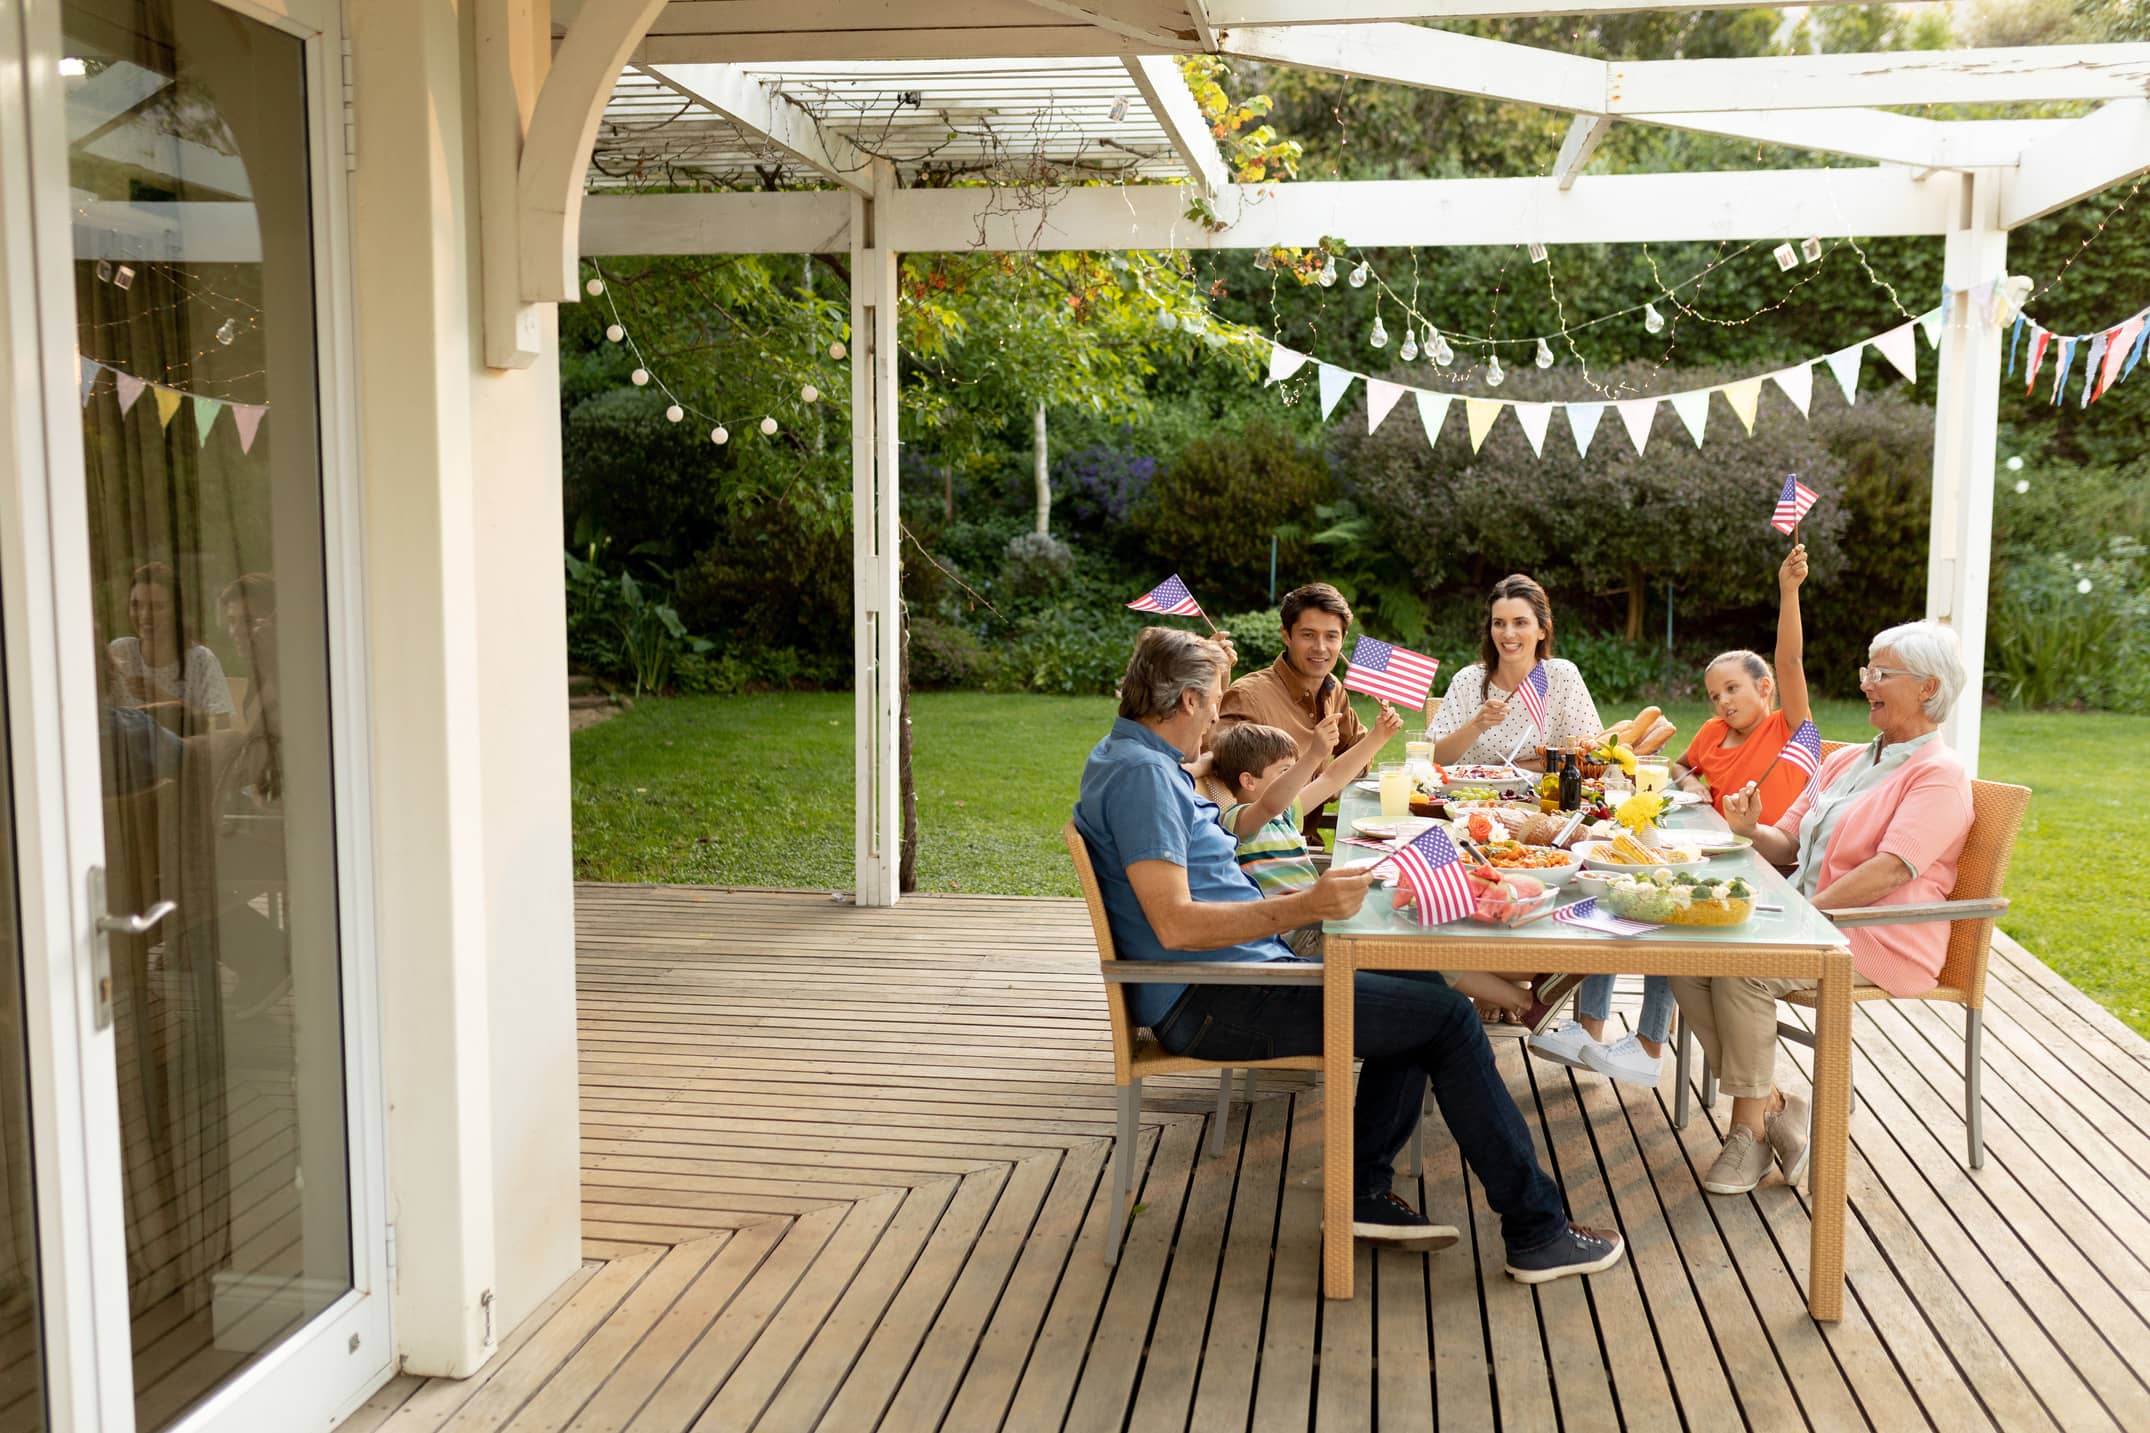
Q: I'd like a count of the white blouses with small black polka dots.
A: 1